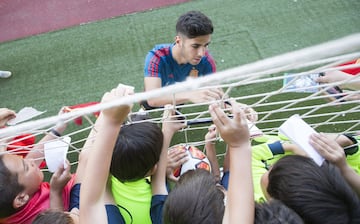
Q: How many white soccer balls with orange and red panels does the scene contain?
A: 1